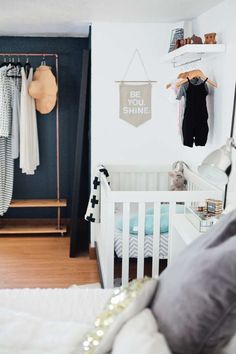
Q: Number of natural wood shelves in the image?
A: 2